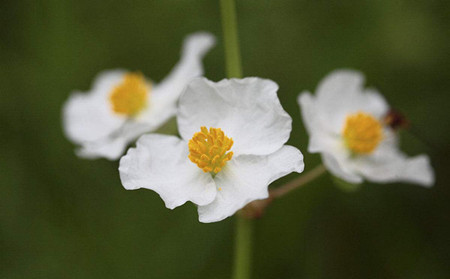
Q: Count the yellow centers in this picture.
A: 3